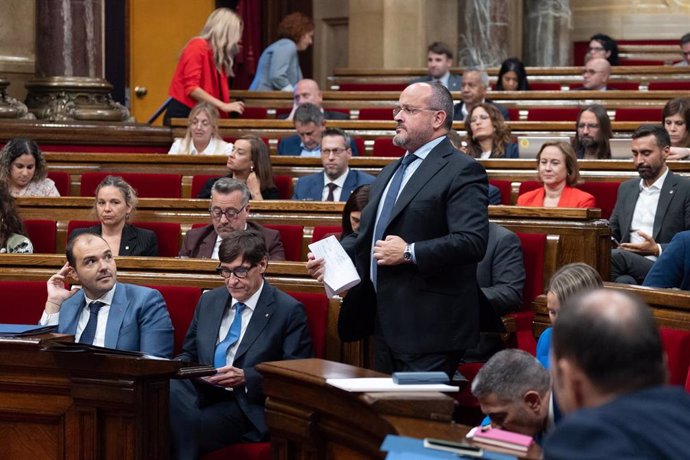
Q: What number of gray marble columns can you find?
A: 2